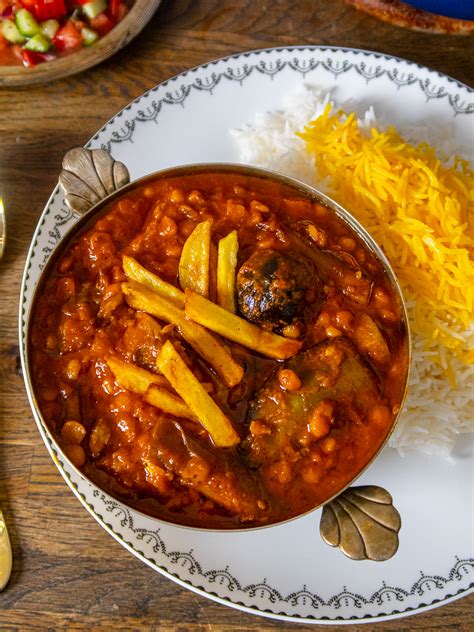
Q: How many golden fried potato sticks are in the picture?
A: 8